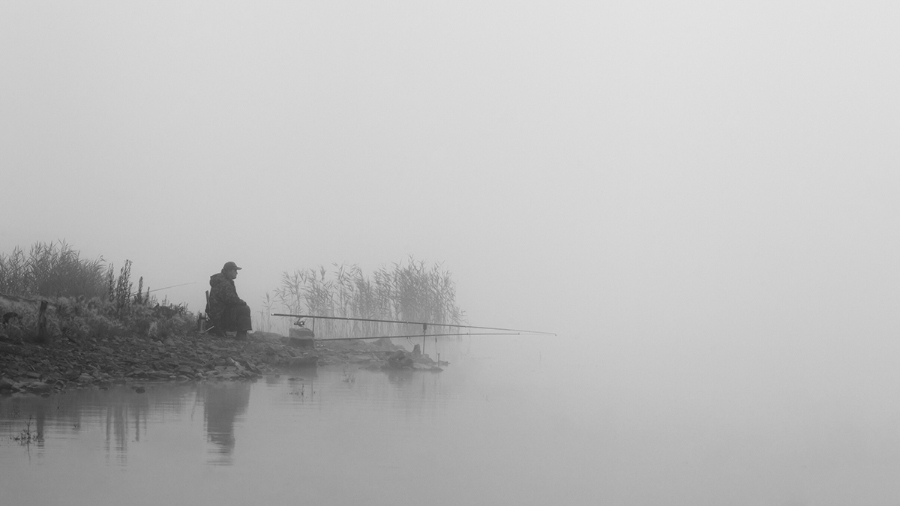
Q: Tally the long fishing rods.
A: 2